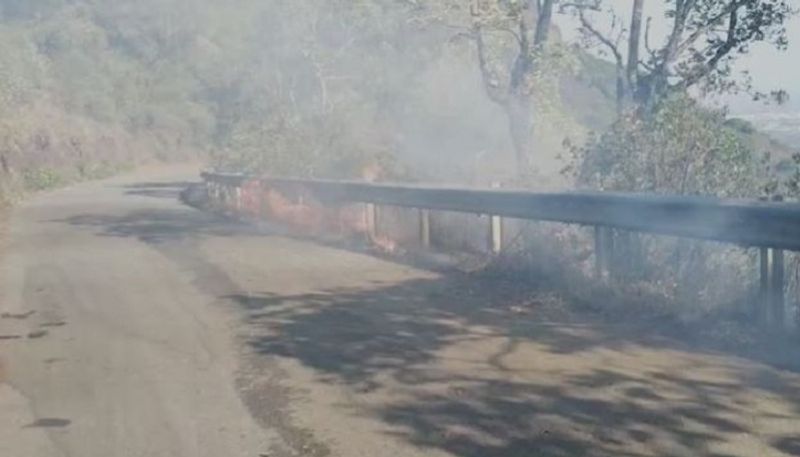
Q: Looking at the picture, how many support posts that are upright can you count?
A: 5